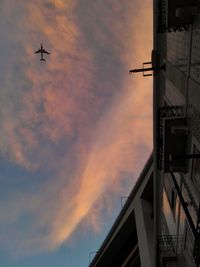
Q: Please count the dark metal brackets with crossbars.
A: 1